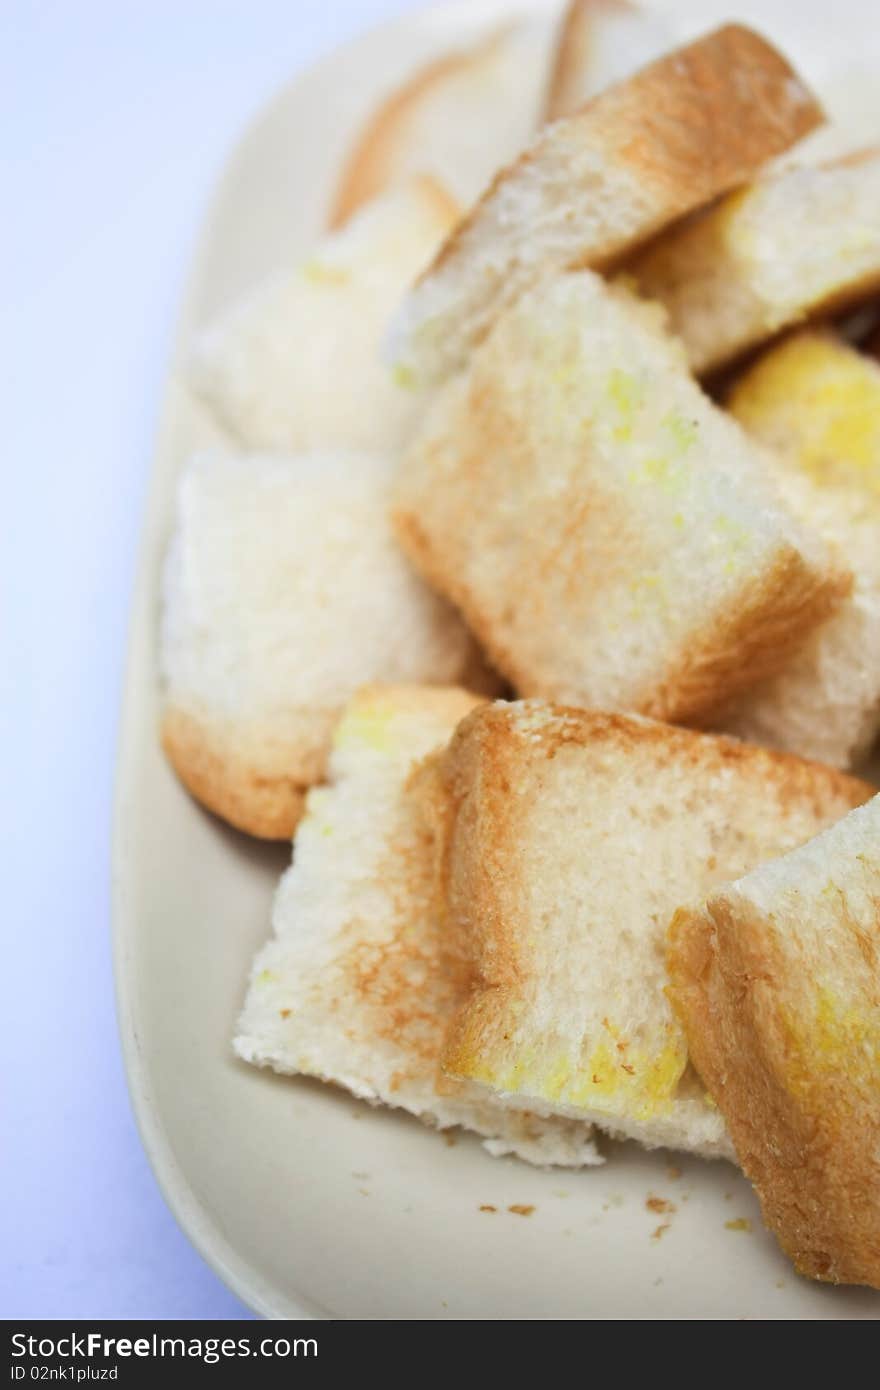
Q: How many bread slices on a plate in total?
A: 11